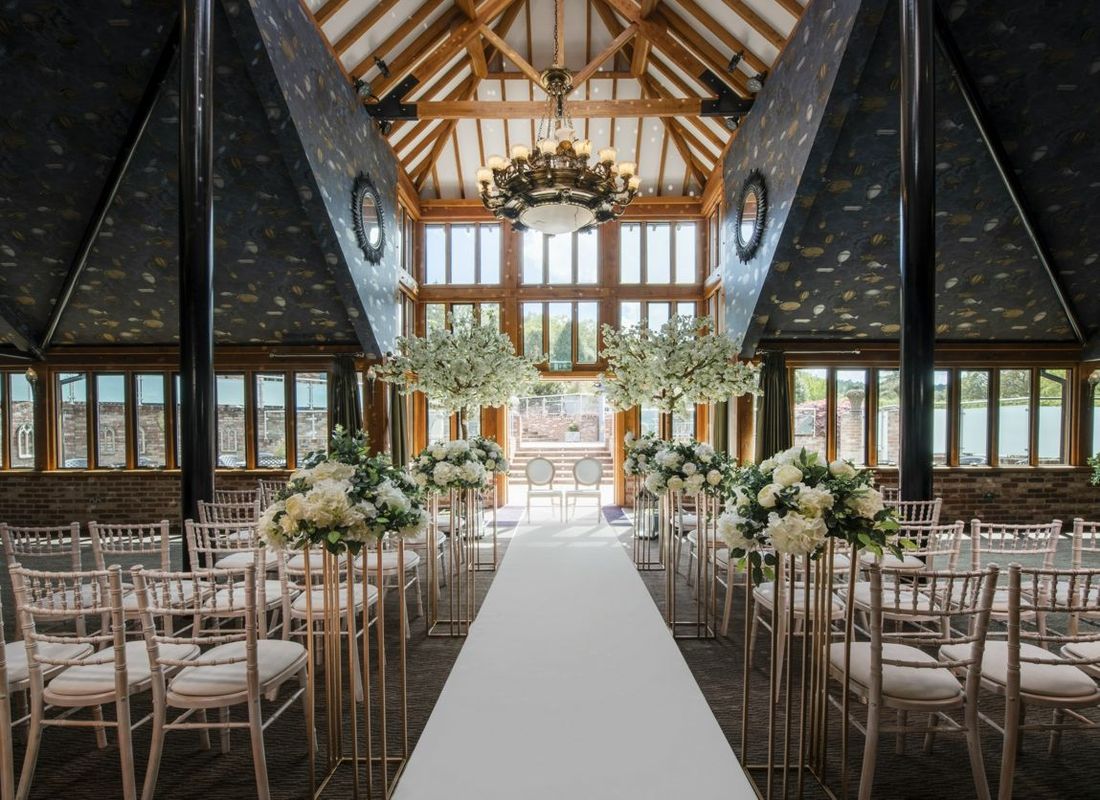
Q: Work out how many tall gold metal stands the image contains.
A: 6